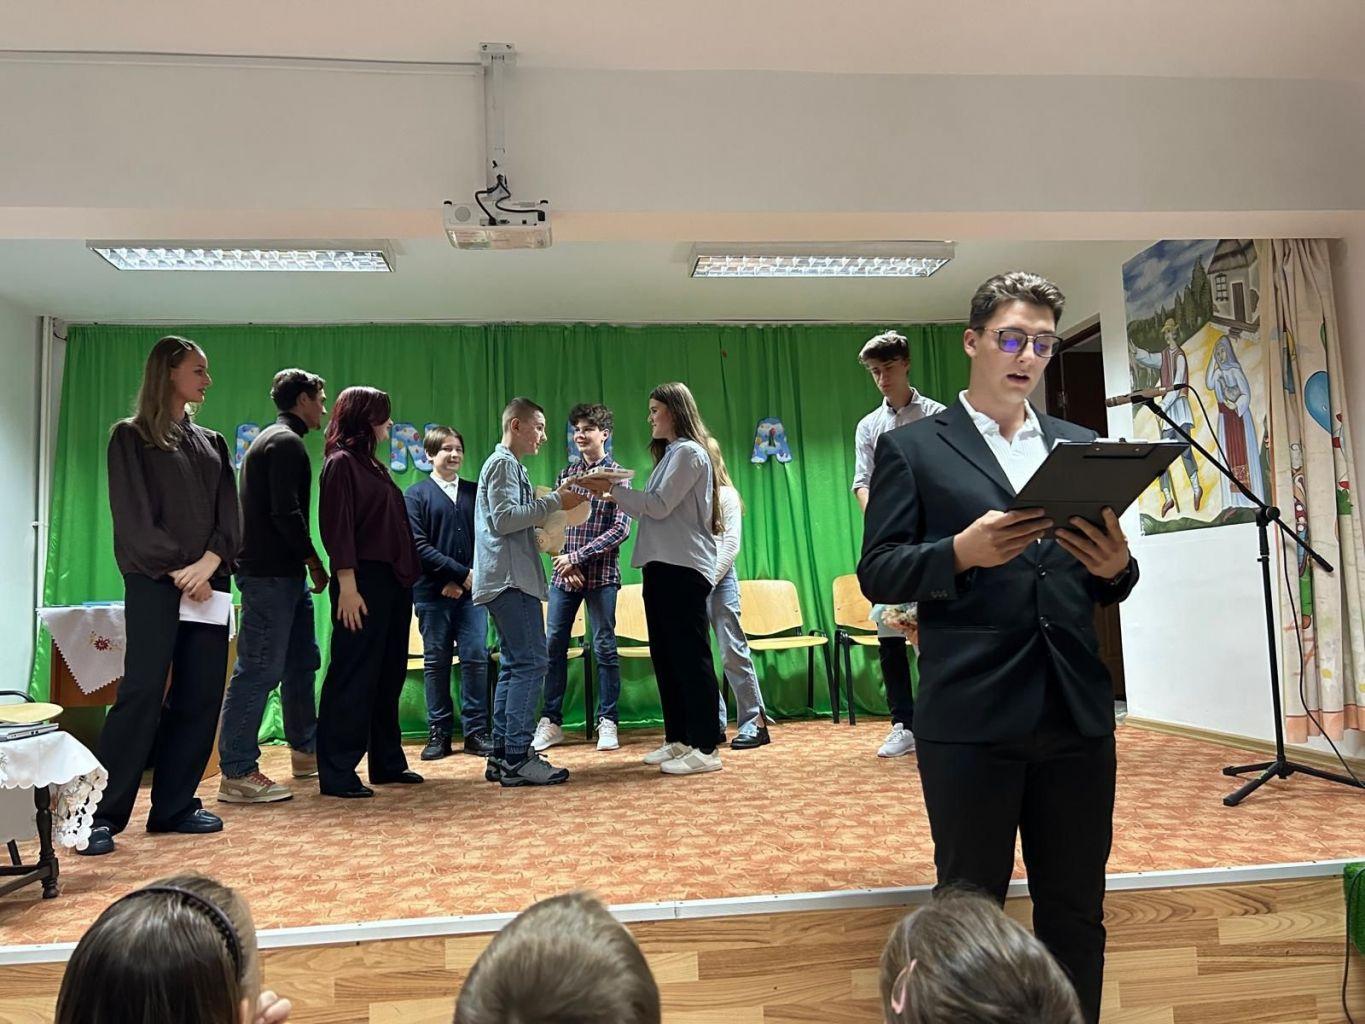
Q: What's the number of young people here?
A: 13